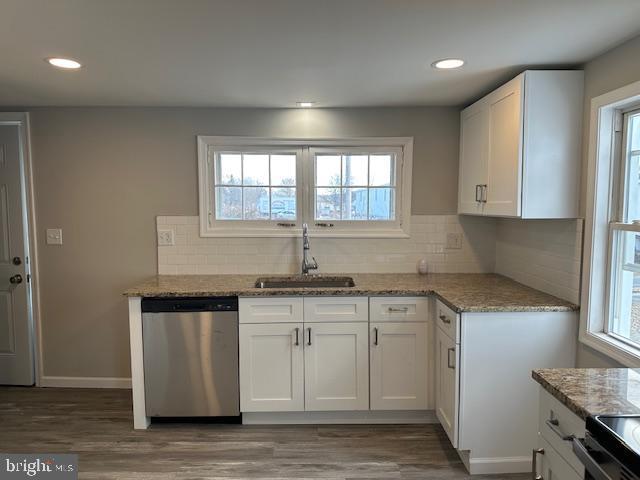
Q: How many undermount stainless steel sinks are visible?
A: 1